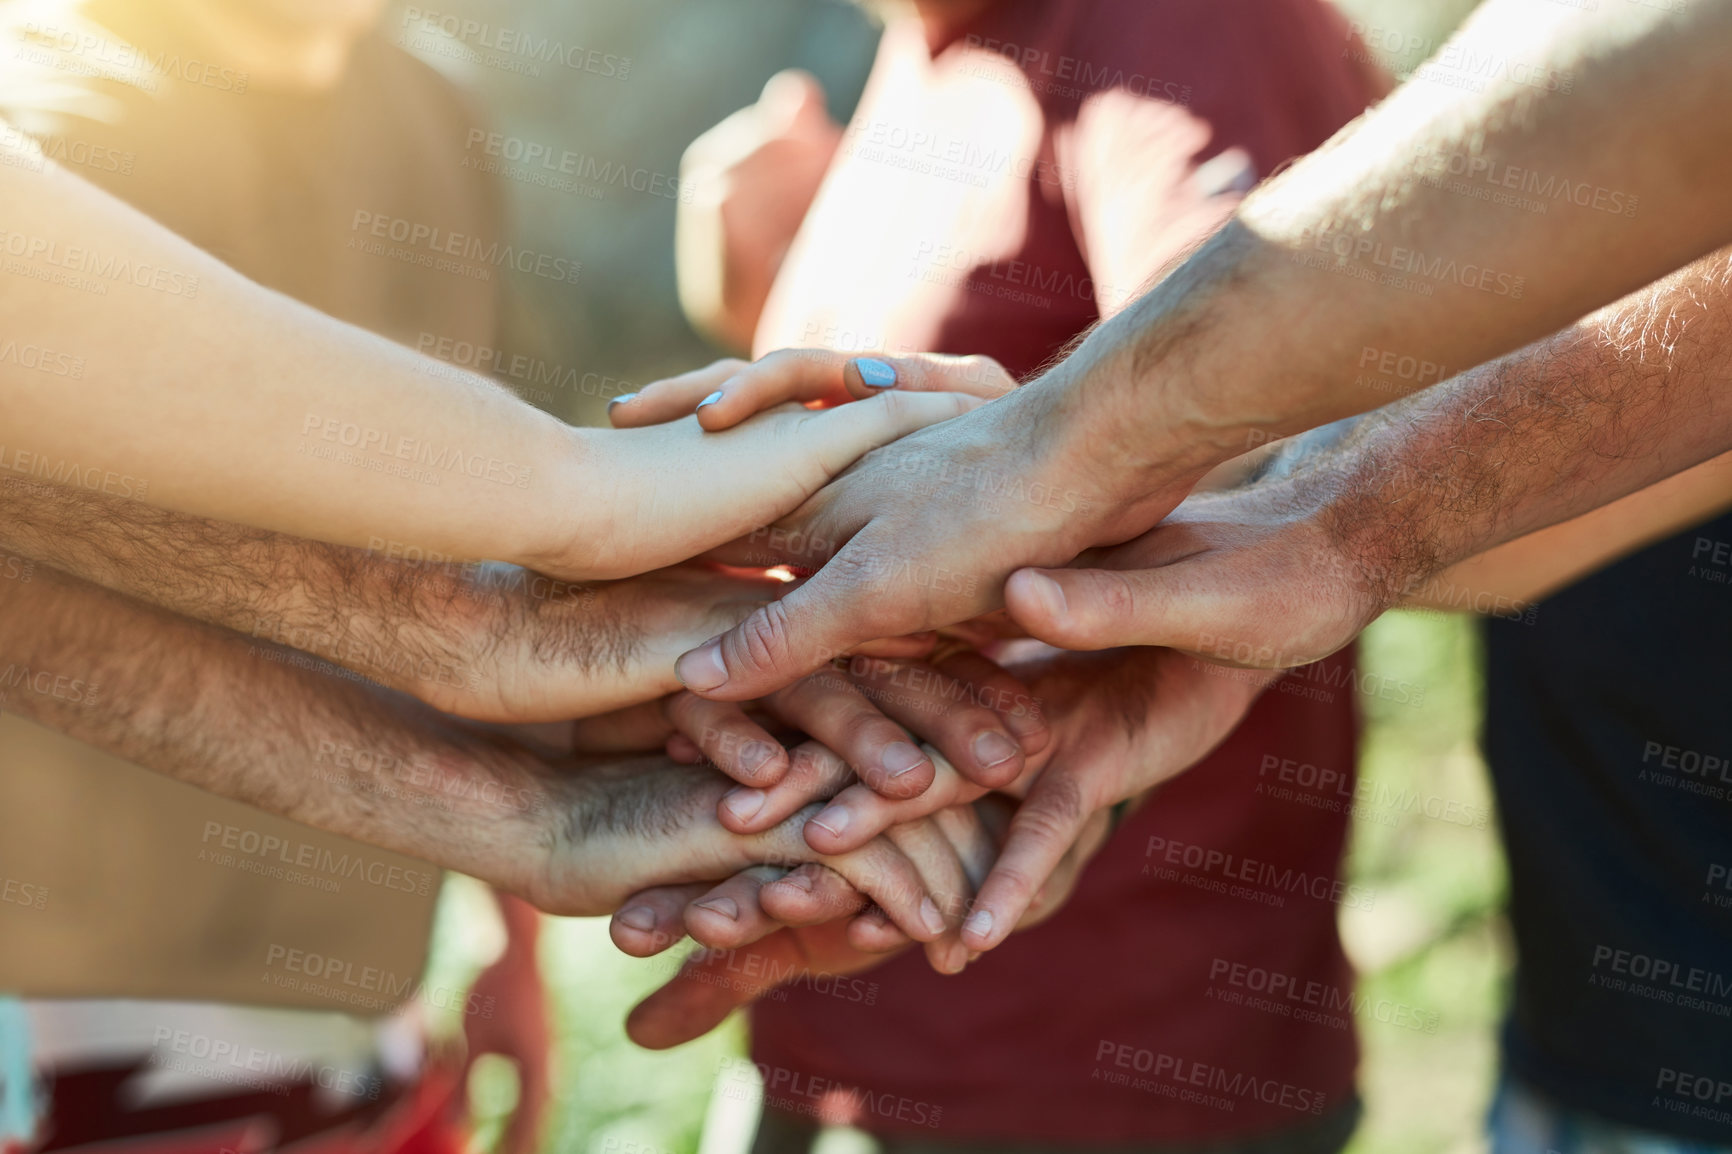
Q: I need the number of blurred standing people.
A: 3